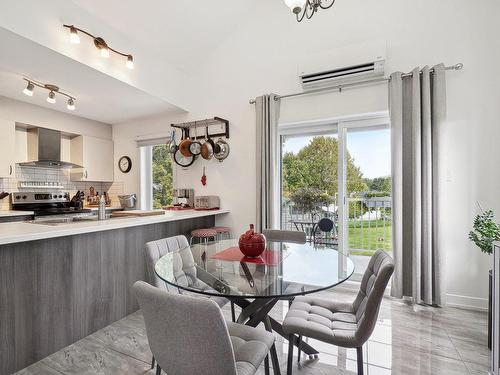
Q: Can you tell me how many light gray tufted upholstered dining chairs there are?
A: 4